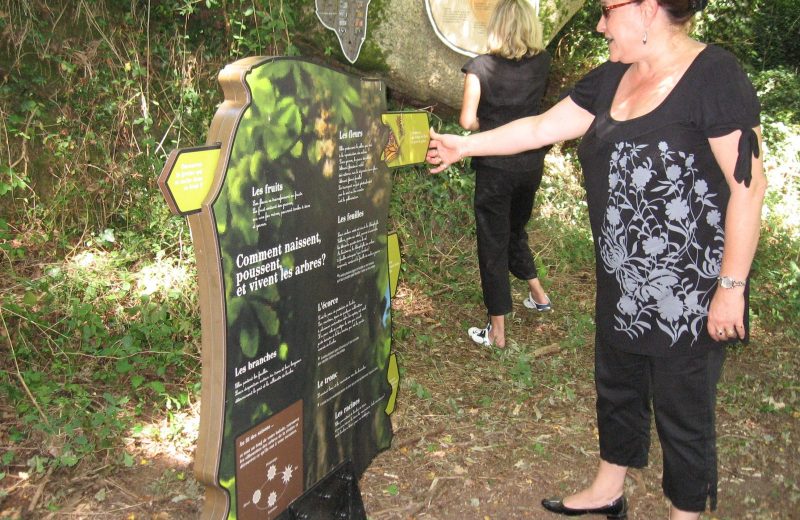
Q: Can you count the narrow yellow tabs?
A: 2